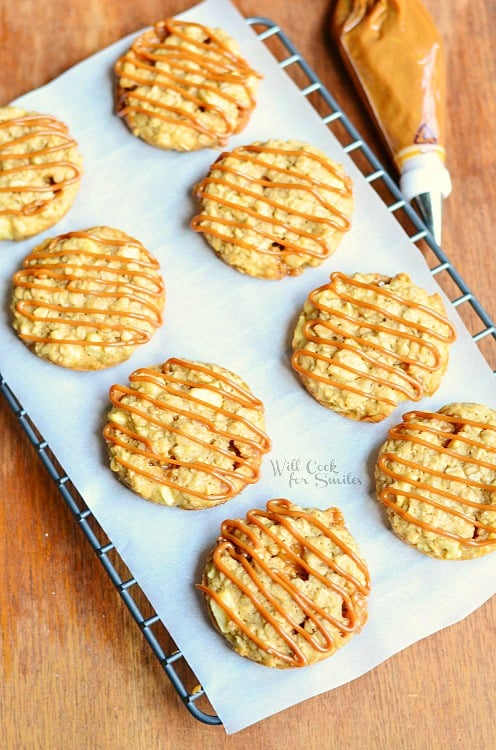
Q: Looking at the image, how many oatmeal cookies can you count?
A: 8